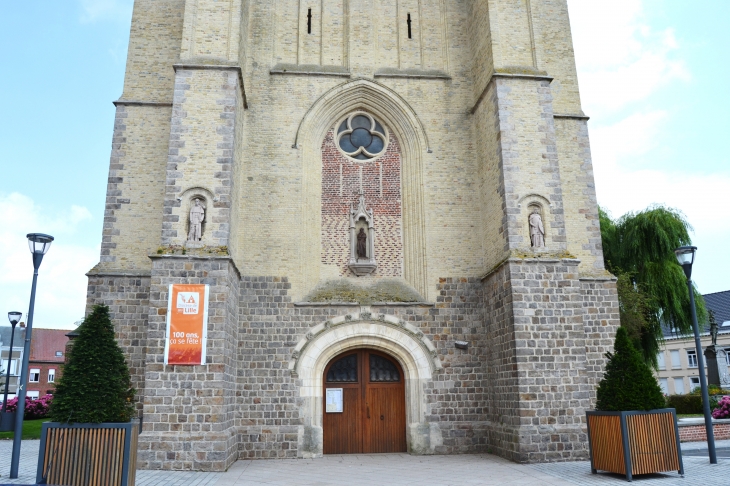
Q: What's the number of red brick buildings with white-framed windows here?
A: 1